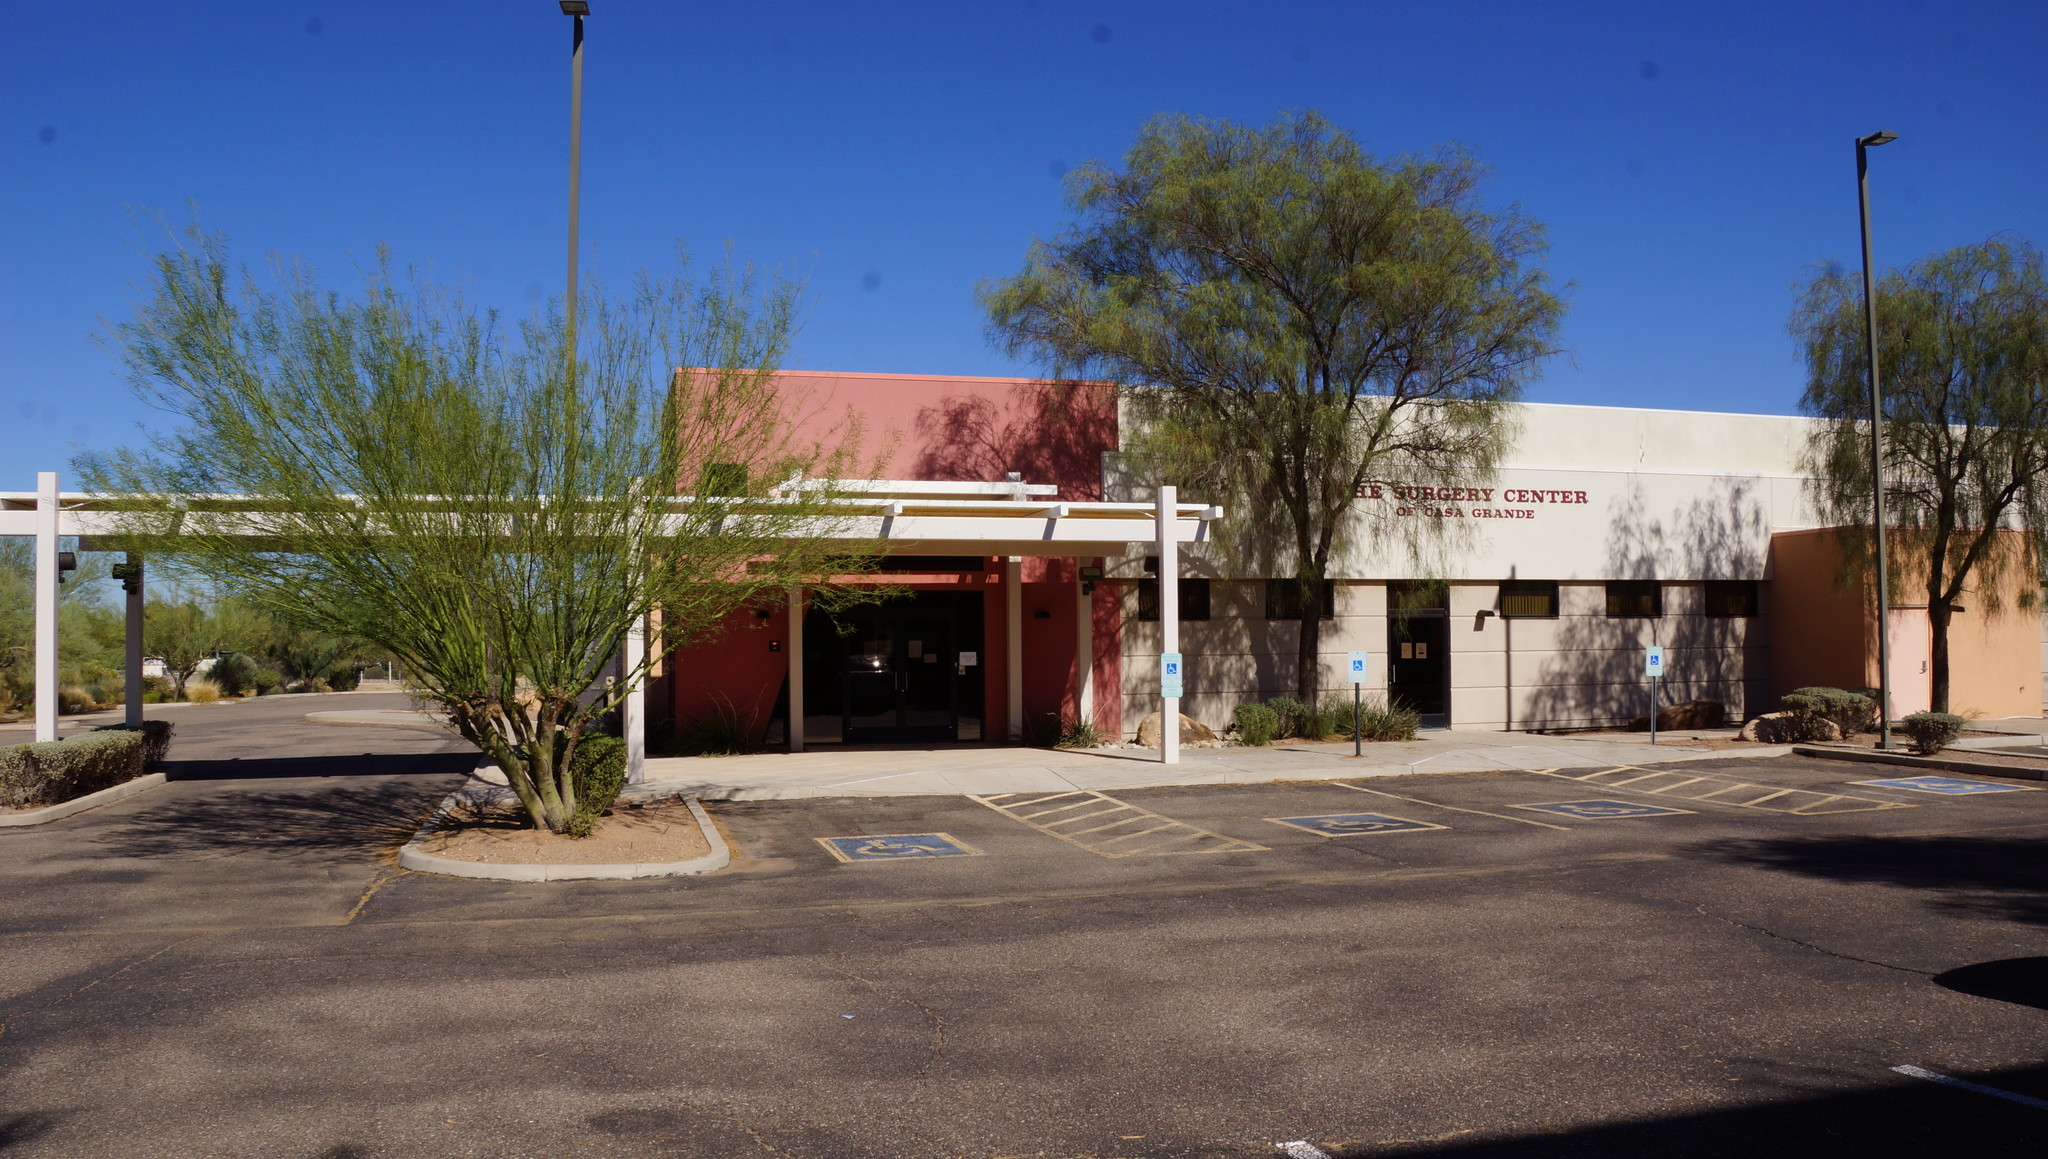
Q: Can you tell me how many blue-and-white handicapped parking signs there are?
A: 3